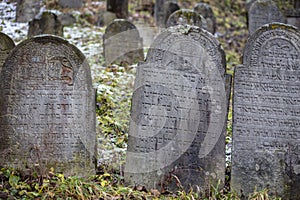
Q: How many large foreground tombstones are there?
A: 3